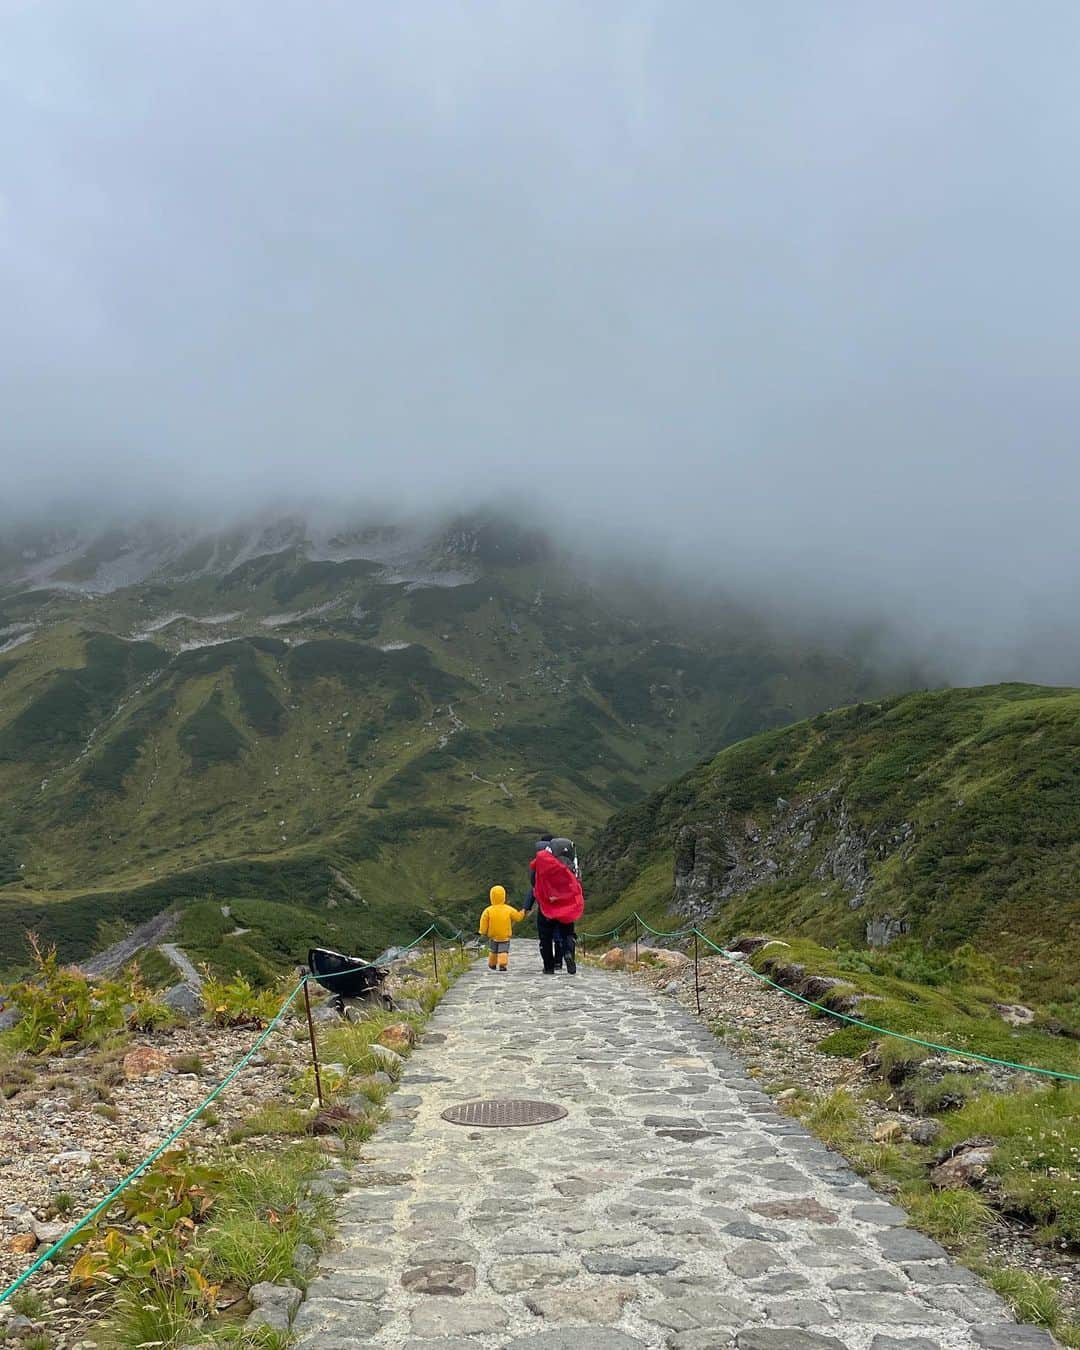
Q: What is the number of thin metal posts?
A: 6